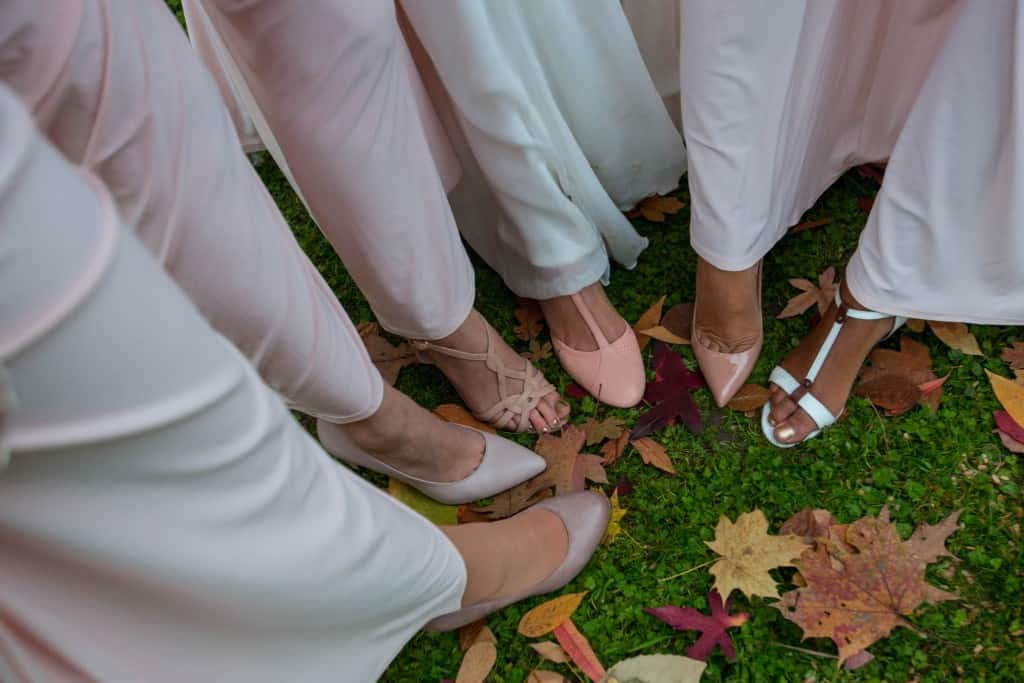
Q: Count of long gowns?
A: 6